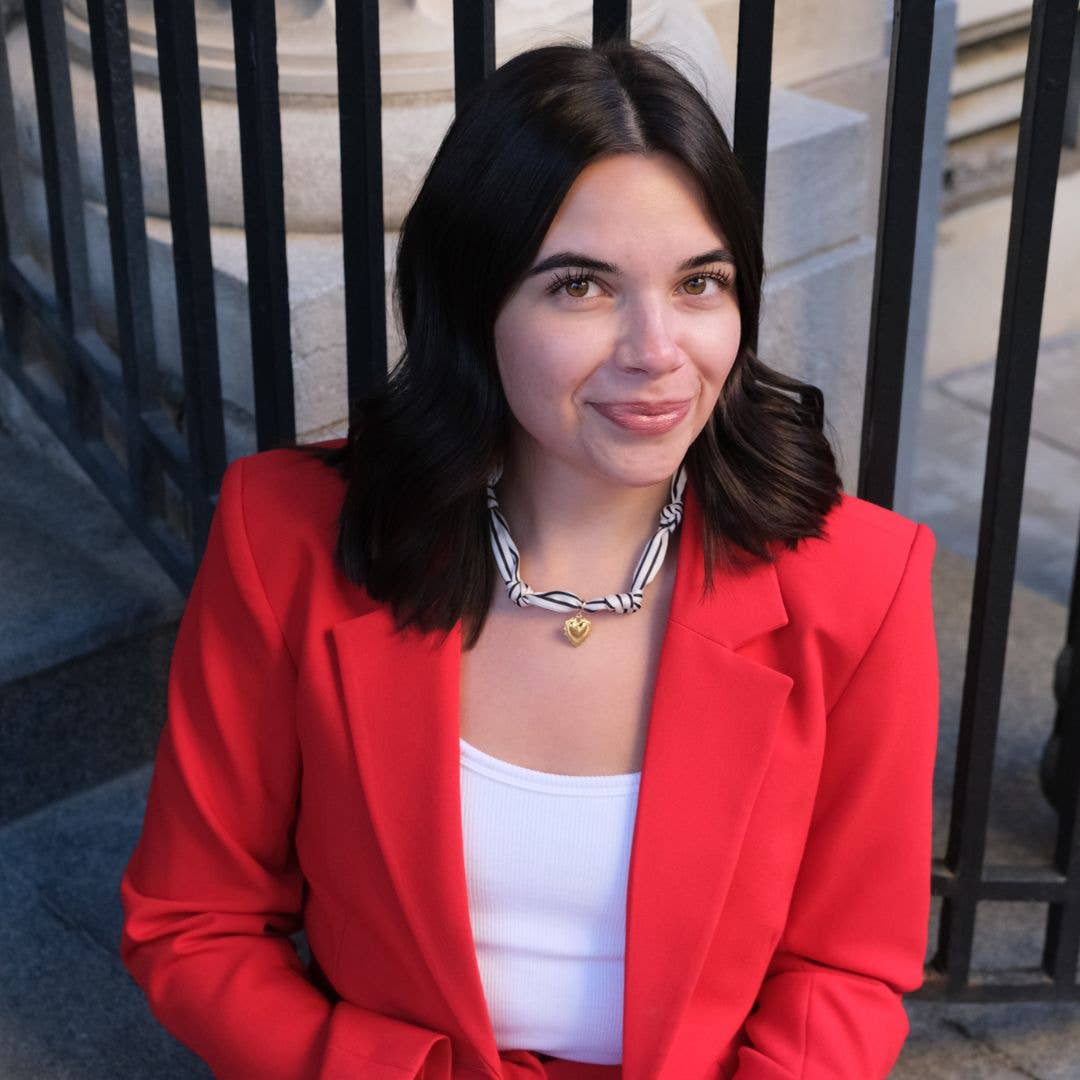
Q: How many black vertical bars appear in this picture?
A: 12